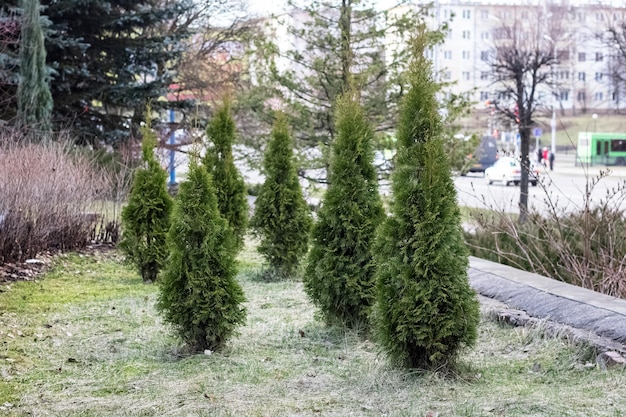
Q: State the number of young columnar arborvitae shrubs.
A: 6